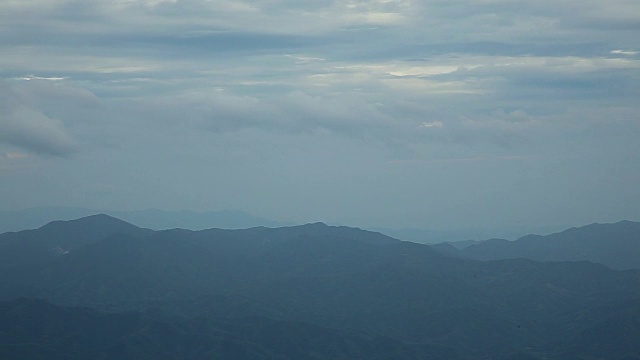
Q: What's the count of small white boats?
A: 0